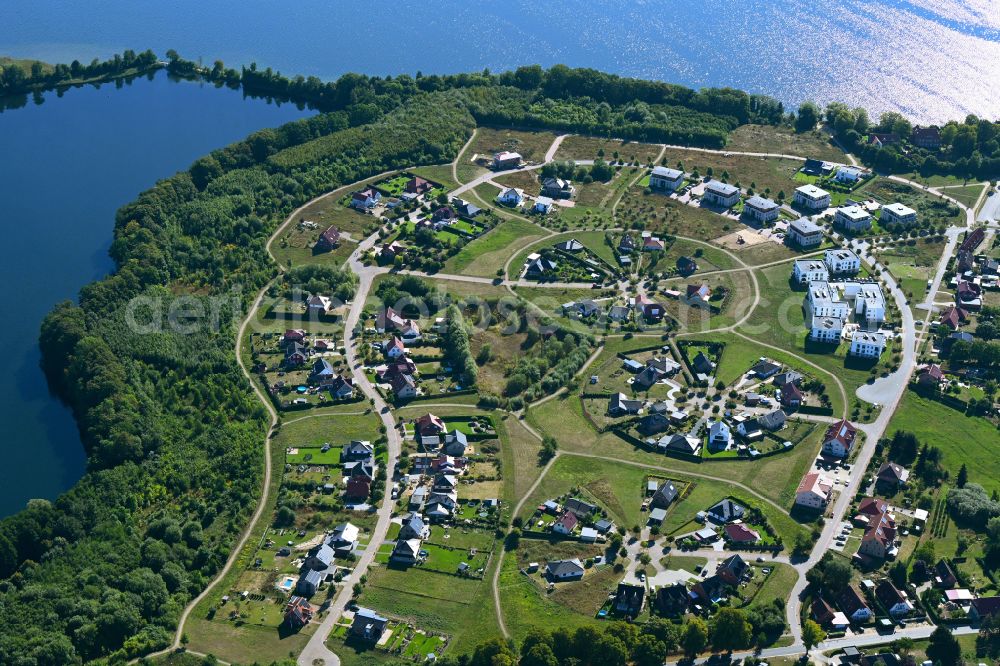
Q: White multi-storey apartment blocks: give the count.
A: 13